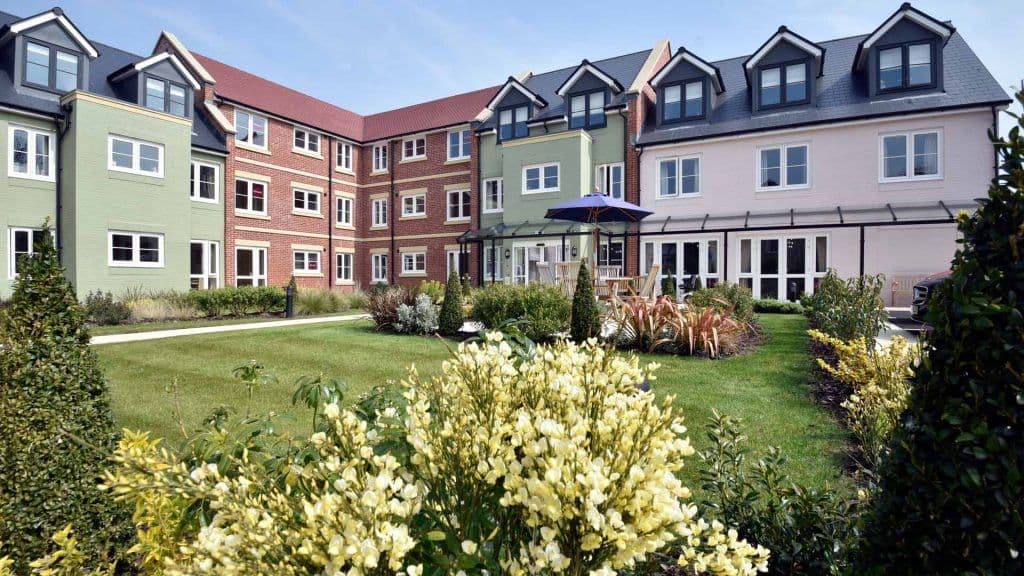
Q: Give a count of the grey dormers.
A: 7